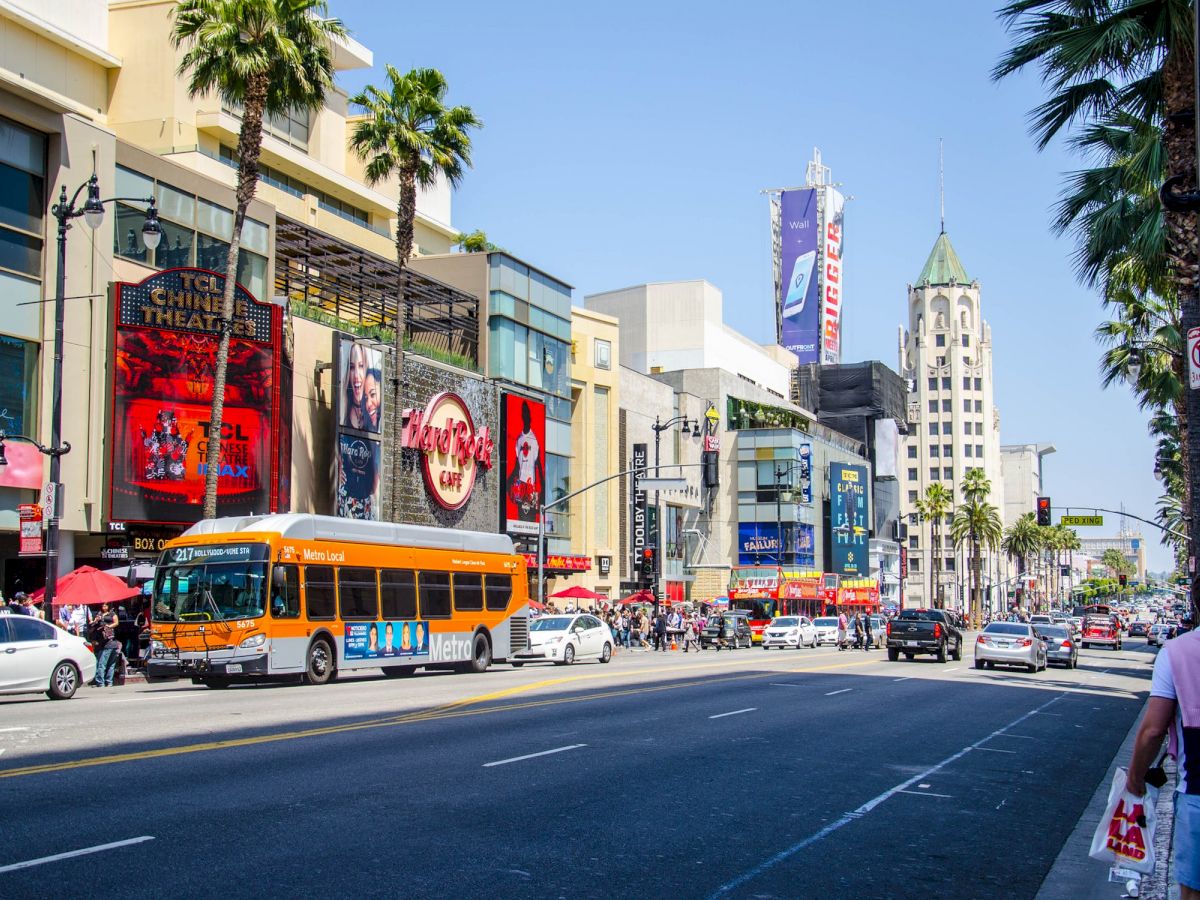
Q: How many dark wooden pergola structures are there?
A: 1